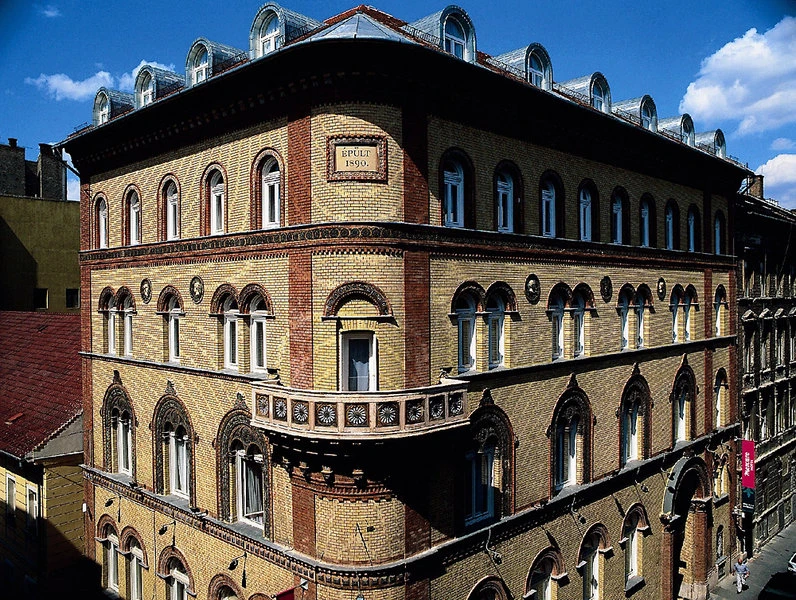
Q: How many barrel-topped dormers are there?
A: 10